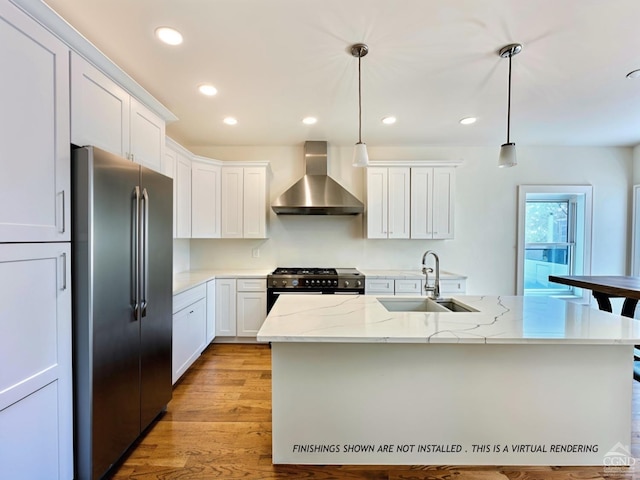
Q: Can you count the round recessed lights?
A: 6